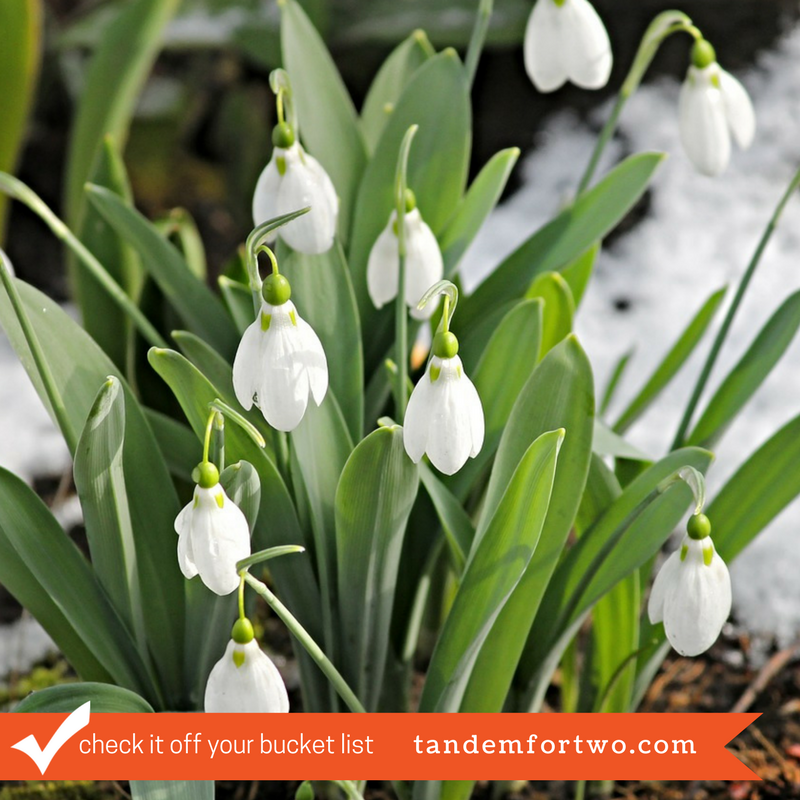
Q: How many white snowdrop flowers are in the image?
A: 9